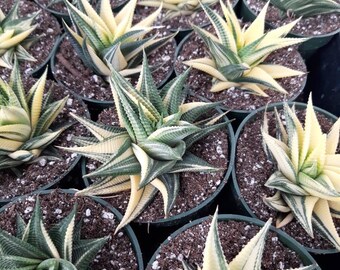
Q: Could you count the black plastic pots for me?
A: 11